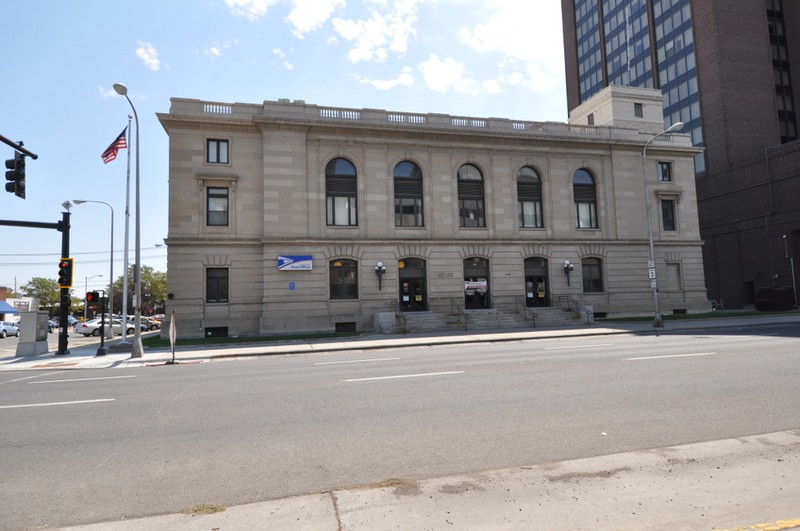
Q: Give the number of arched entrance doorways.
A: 3